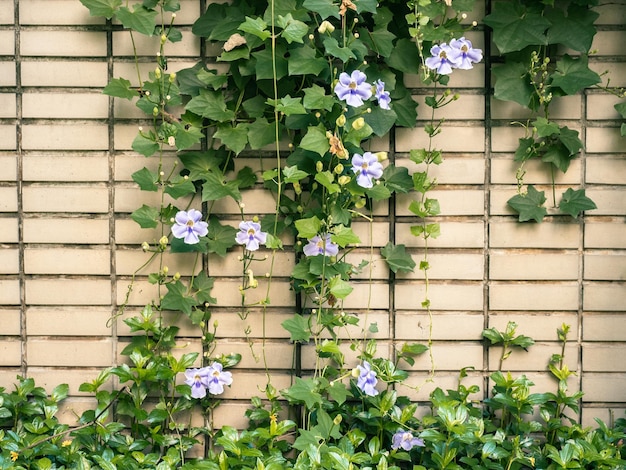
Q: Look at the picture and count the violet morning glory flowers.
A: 12